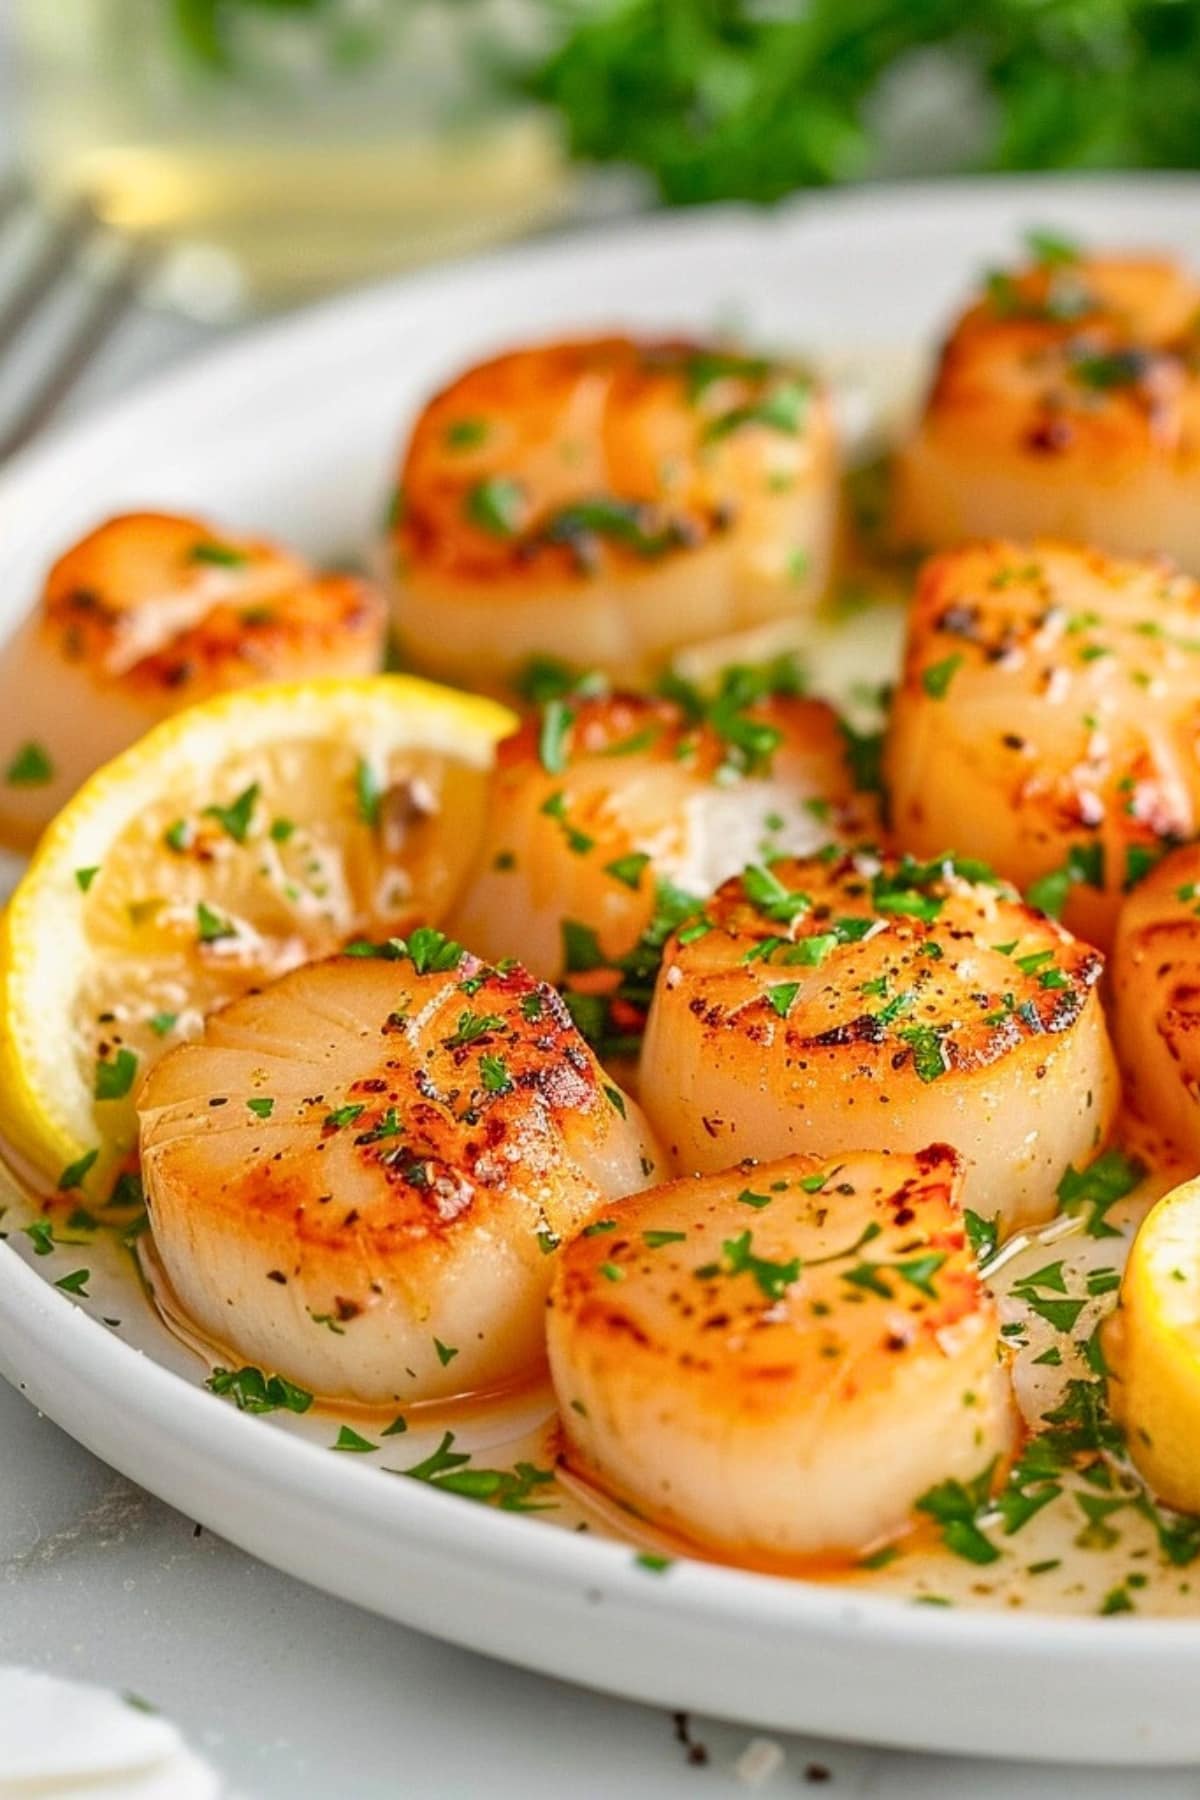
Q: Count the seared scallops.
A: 9